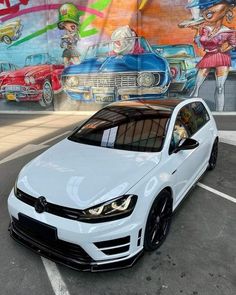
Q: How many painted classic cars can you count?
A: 4